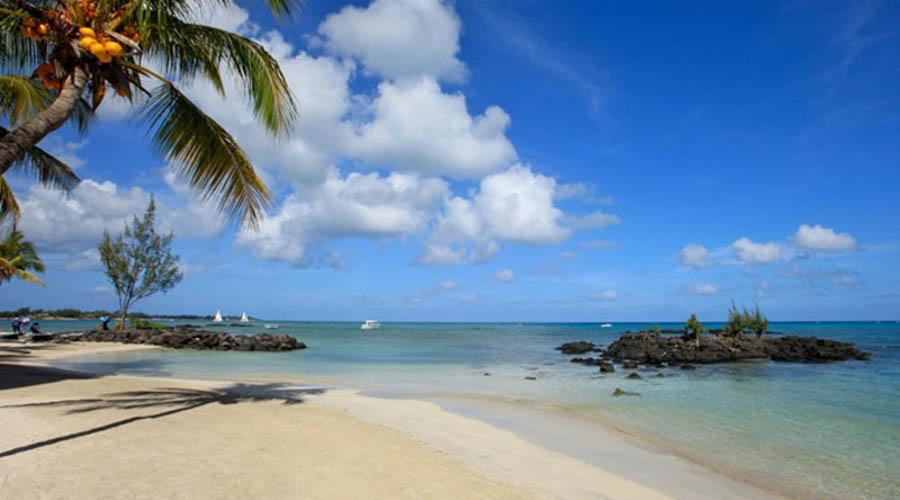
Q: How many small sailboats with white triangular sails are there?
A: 2